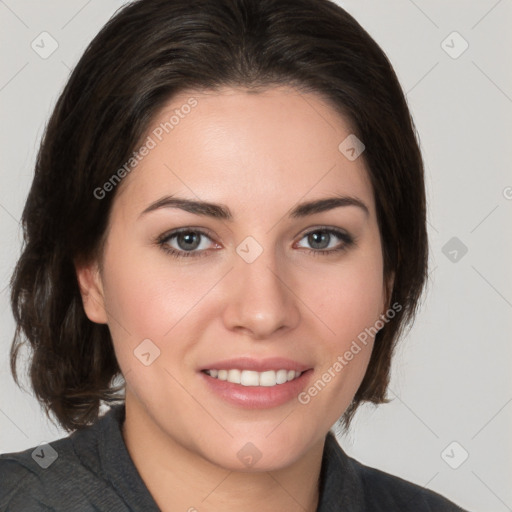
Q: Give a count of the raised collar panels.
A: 2